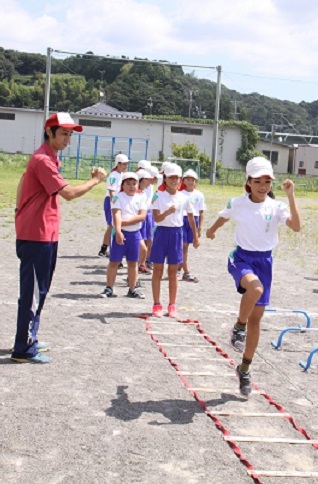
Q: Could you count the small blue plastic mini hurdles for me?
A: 3